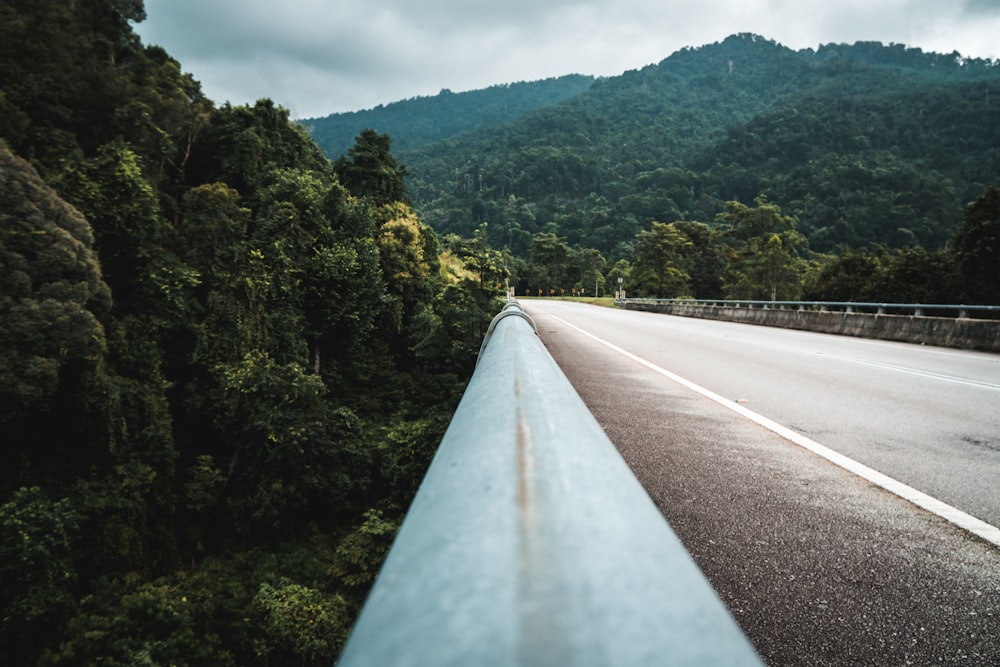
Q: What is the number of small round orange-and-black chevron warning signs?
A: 6